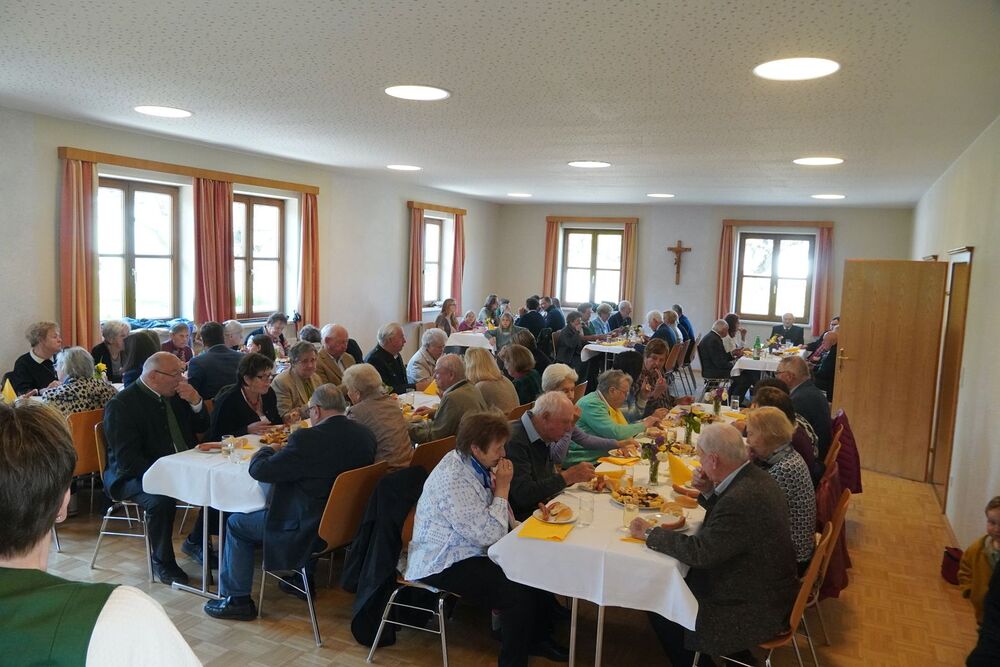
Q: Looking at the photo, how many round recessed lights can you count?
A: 9